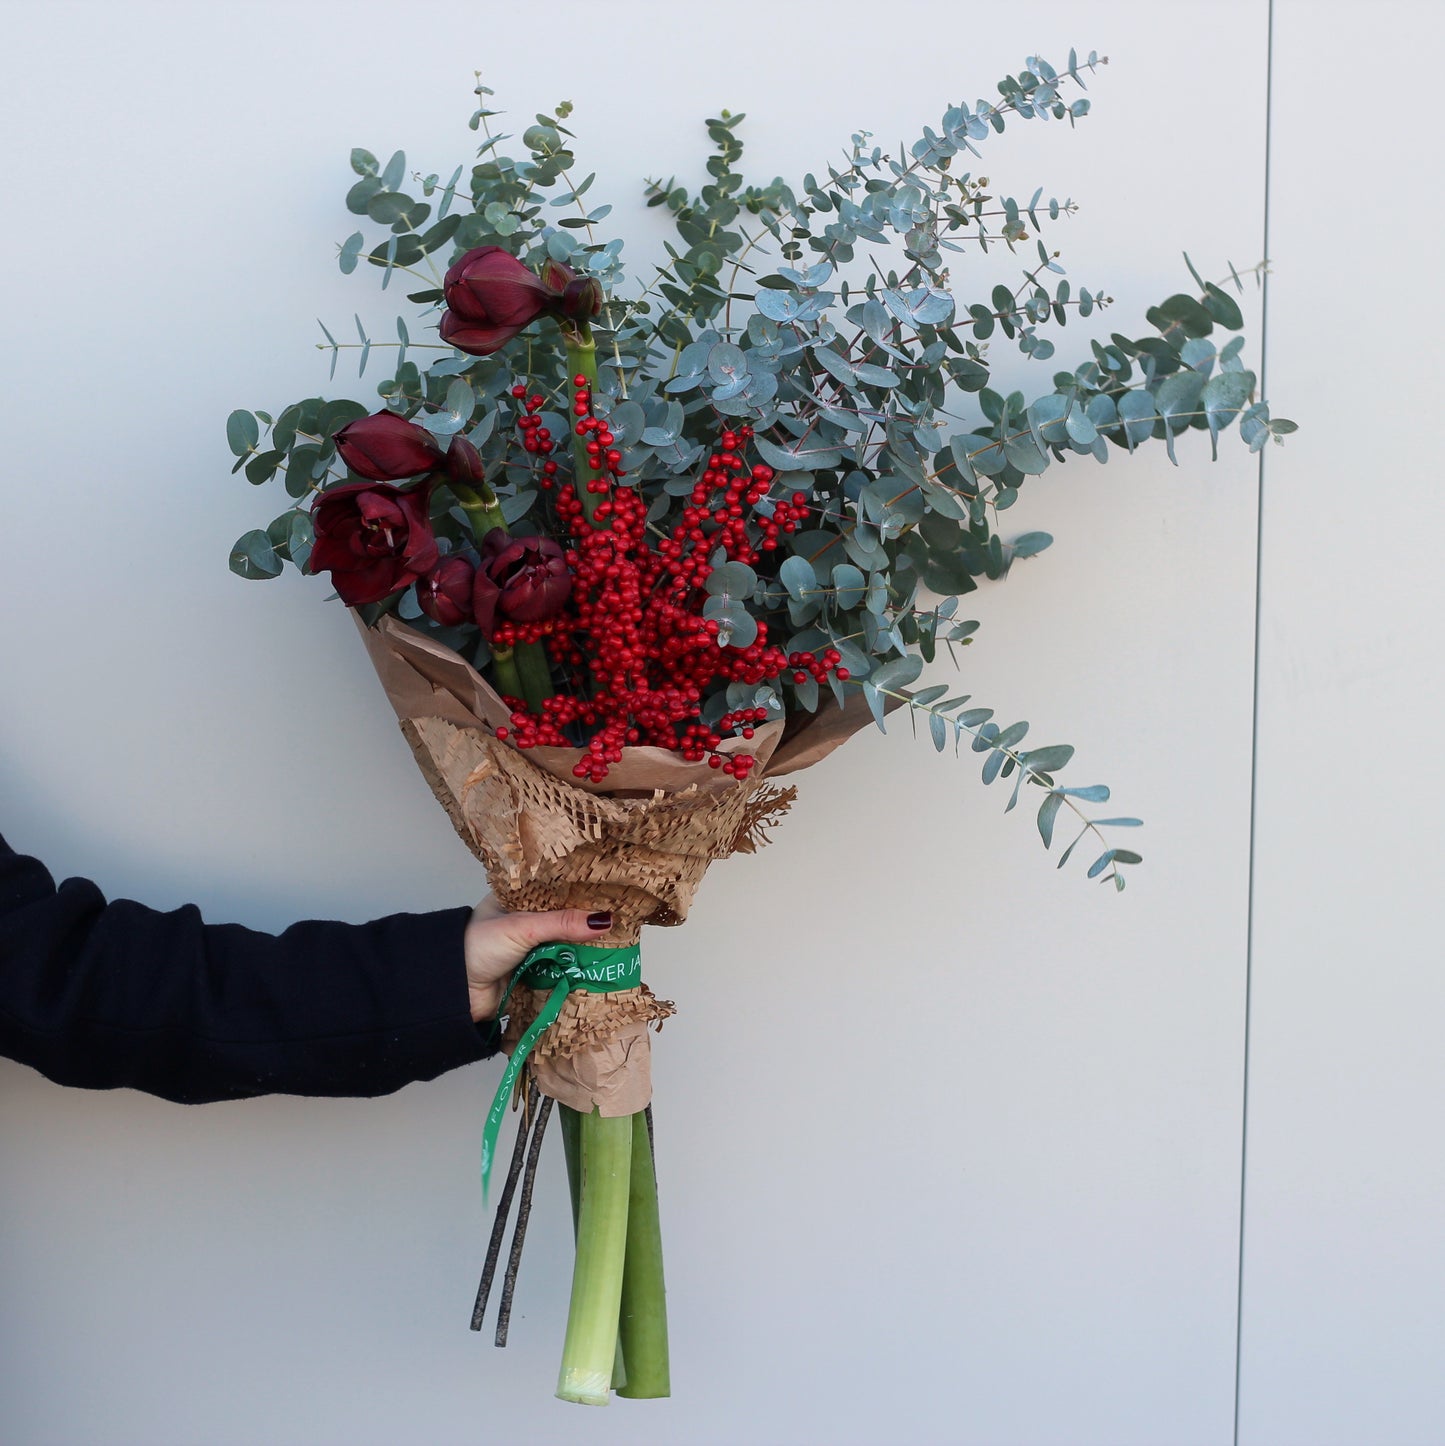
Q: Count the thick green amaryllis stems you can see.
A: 3